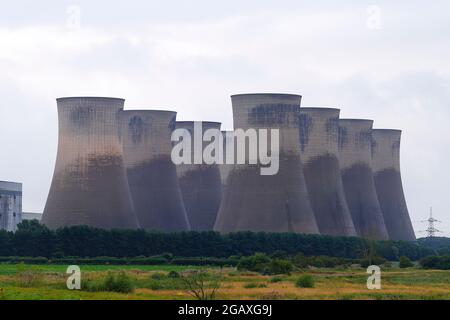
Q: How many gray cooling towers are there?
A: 8